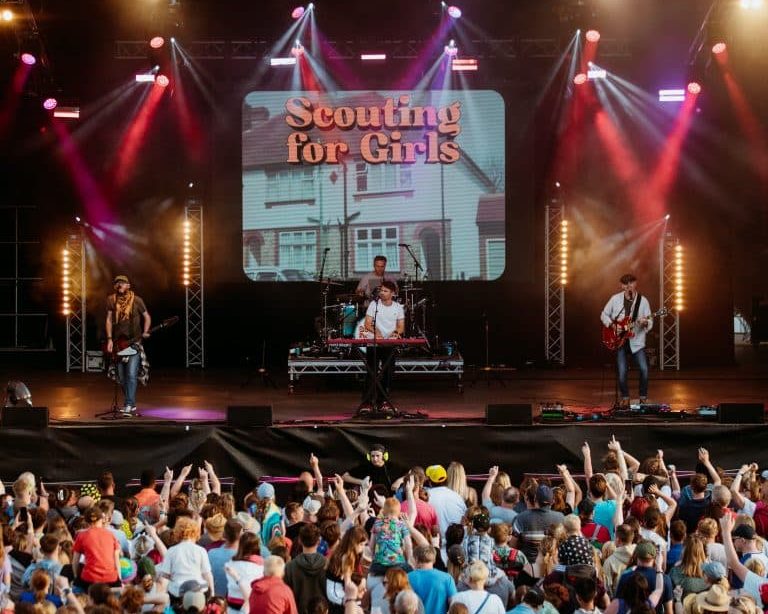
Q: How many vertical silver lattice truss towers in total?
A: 4